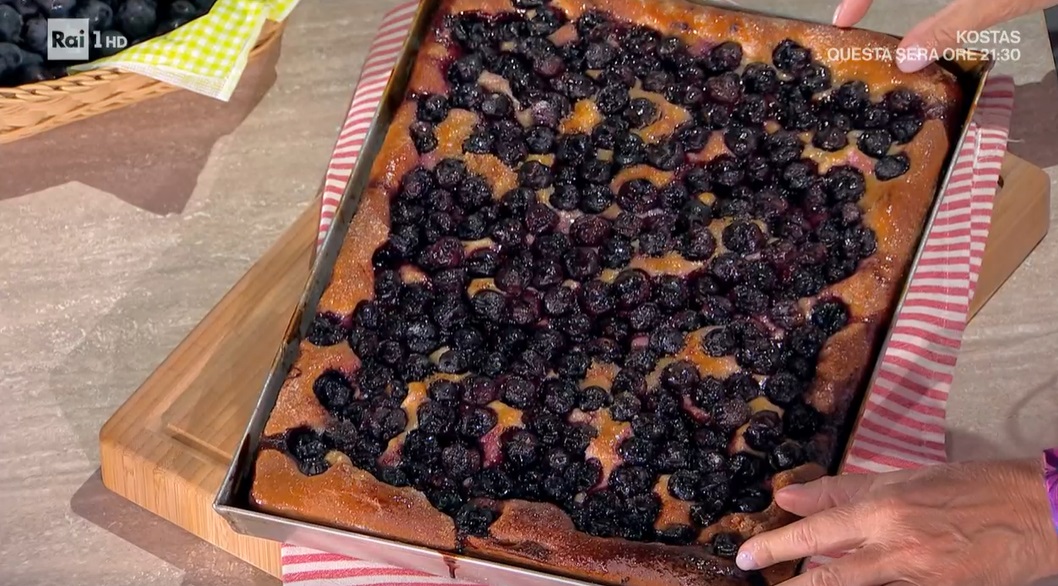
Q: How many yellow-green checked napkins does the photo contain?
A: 1